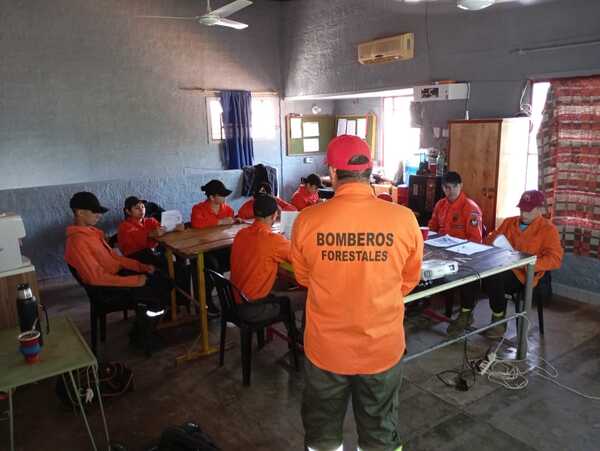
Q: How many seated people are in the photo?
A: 8